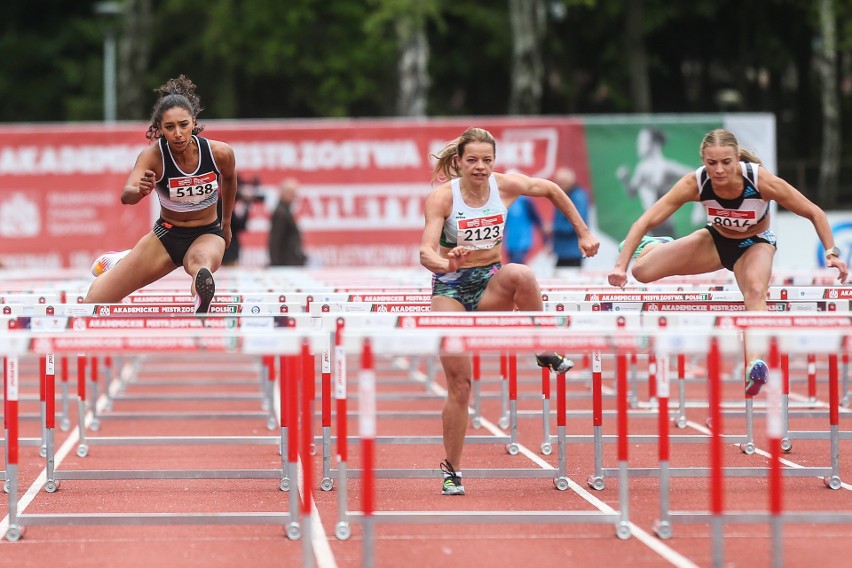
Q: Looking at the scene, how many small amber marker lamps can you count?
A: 0